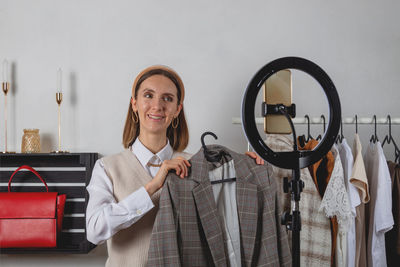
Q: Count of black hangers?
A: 7